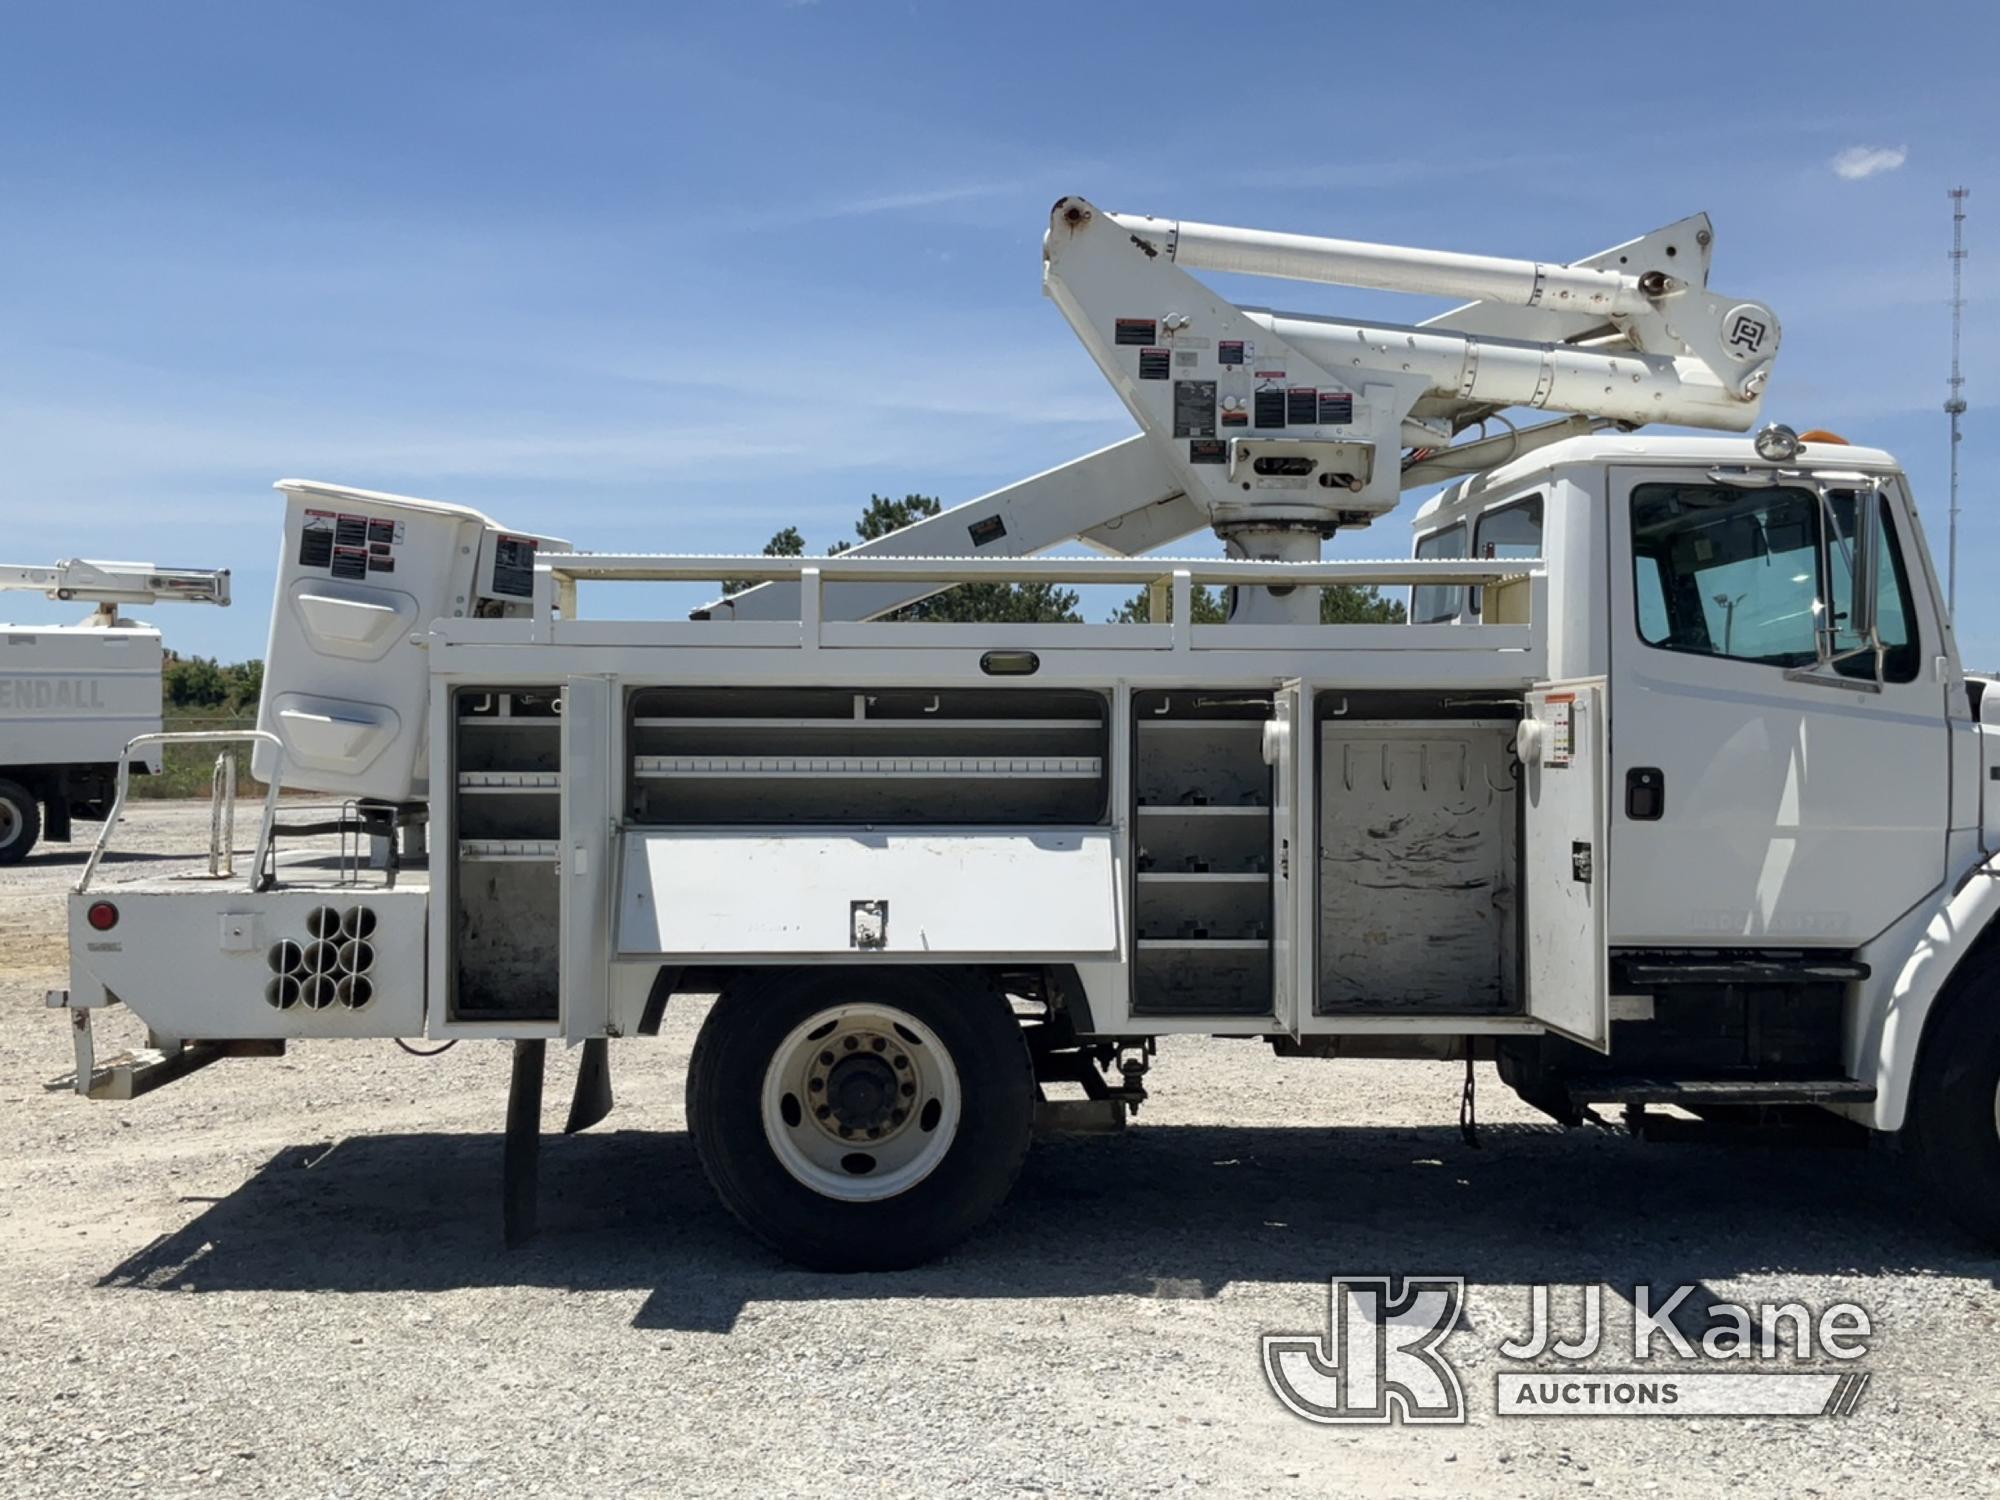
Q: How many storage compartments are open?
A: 4